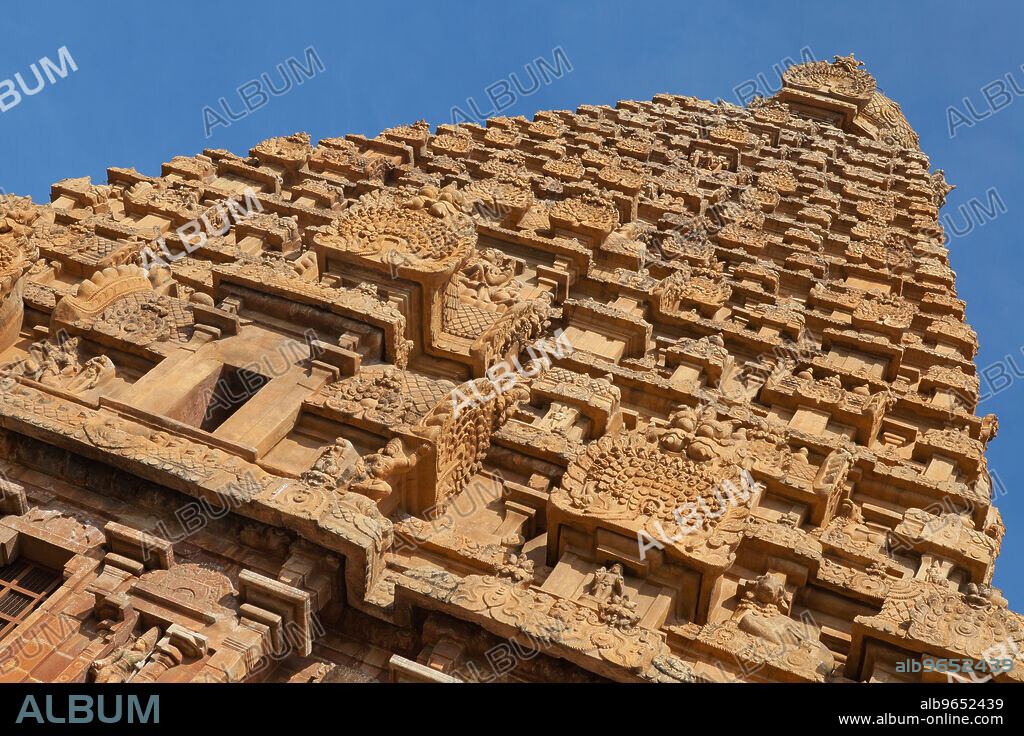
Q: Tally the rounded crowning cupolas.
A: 1